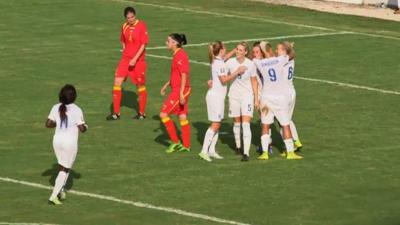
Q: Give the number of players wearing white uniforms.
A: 6